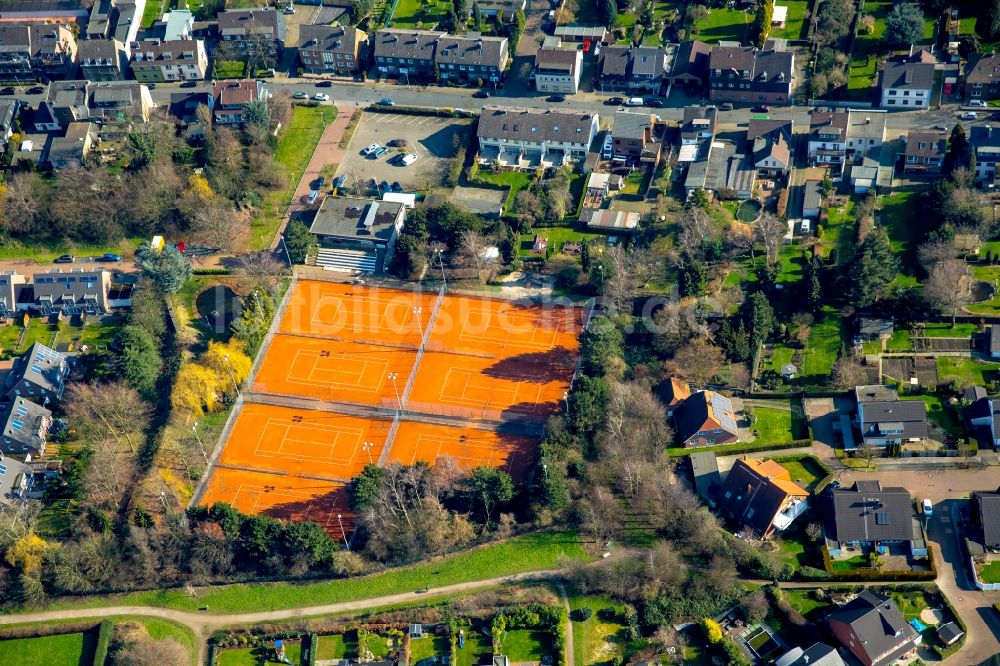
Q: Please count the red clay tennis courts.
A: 7